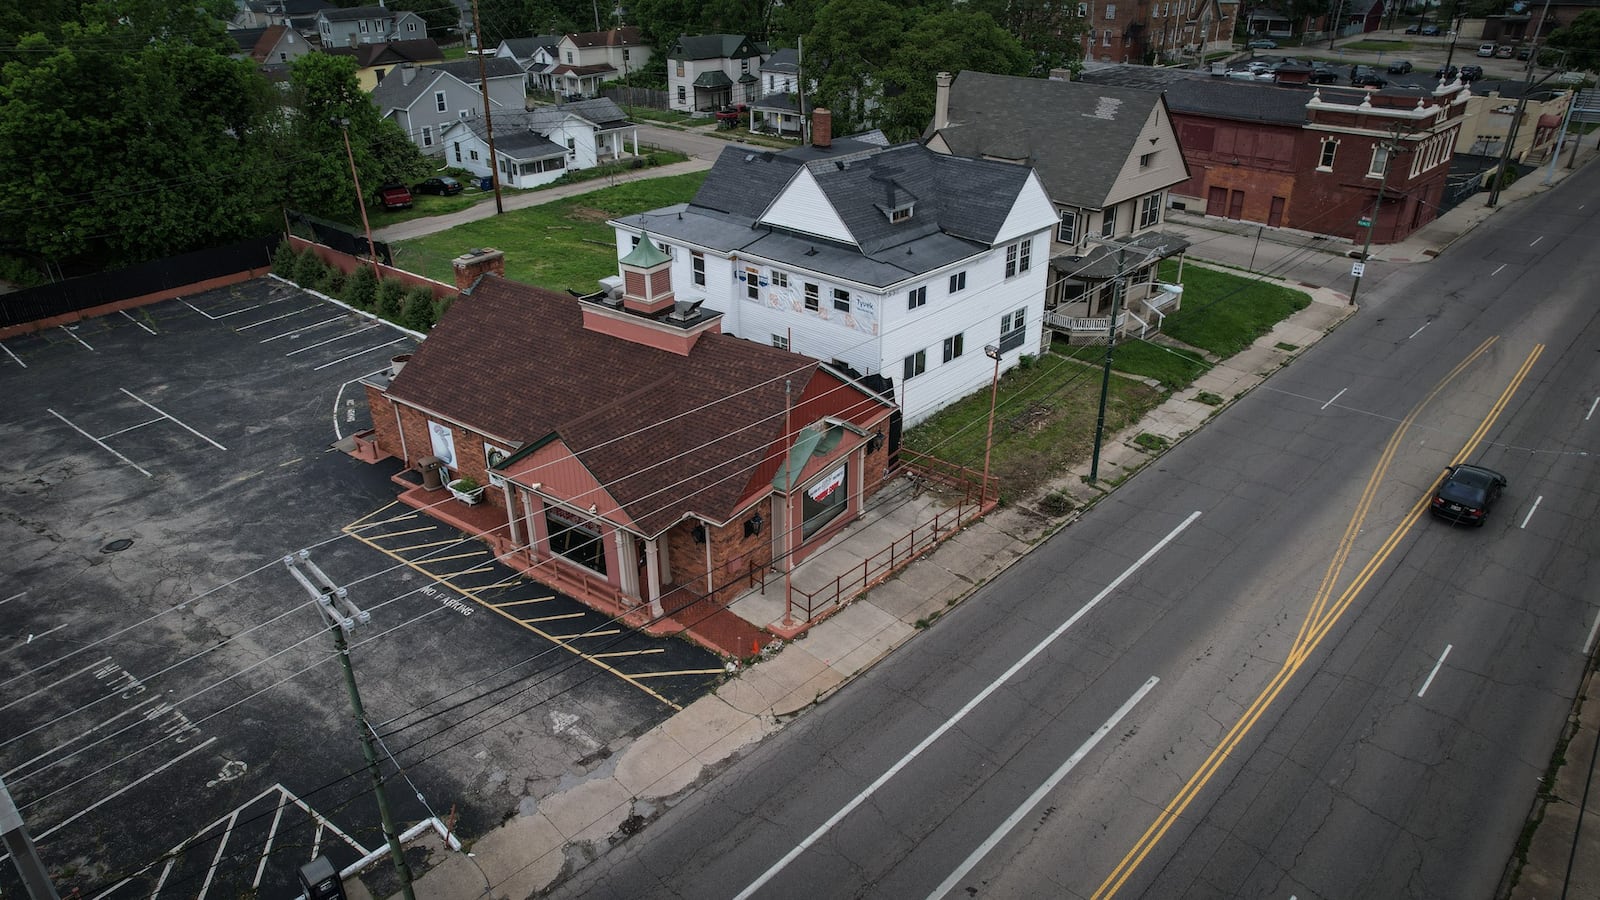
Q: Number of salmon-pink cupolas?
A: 1